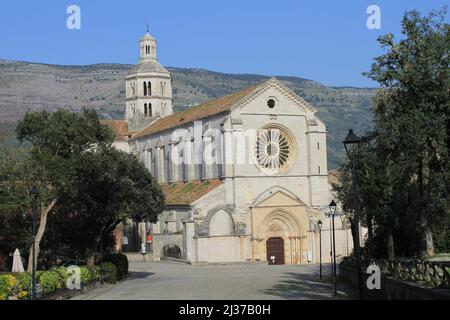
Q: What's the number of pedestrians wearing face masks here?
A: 0